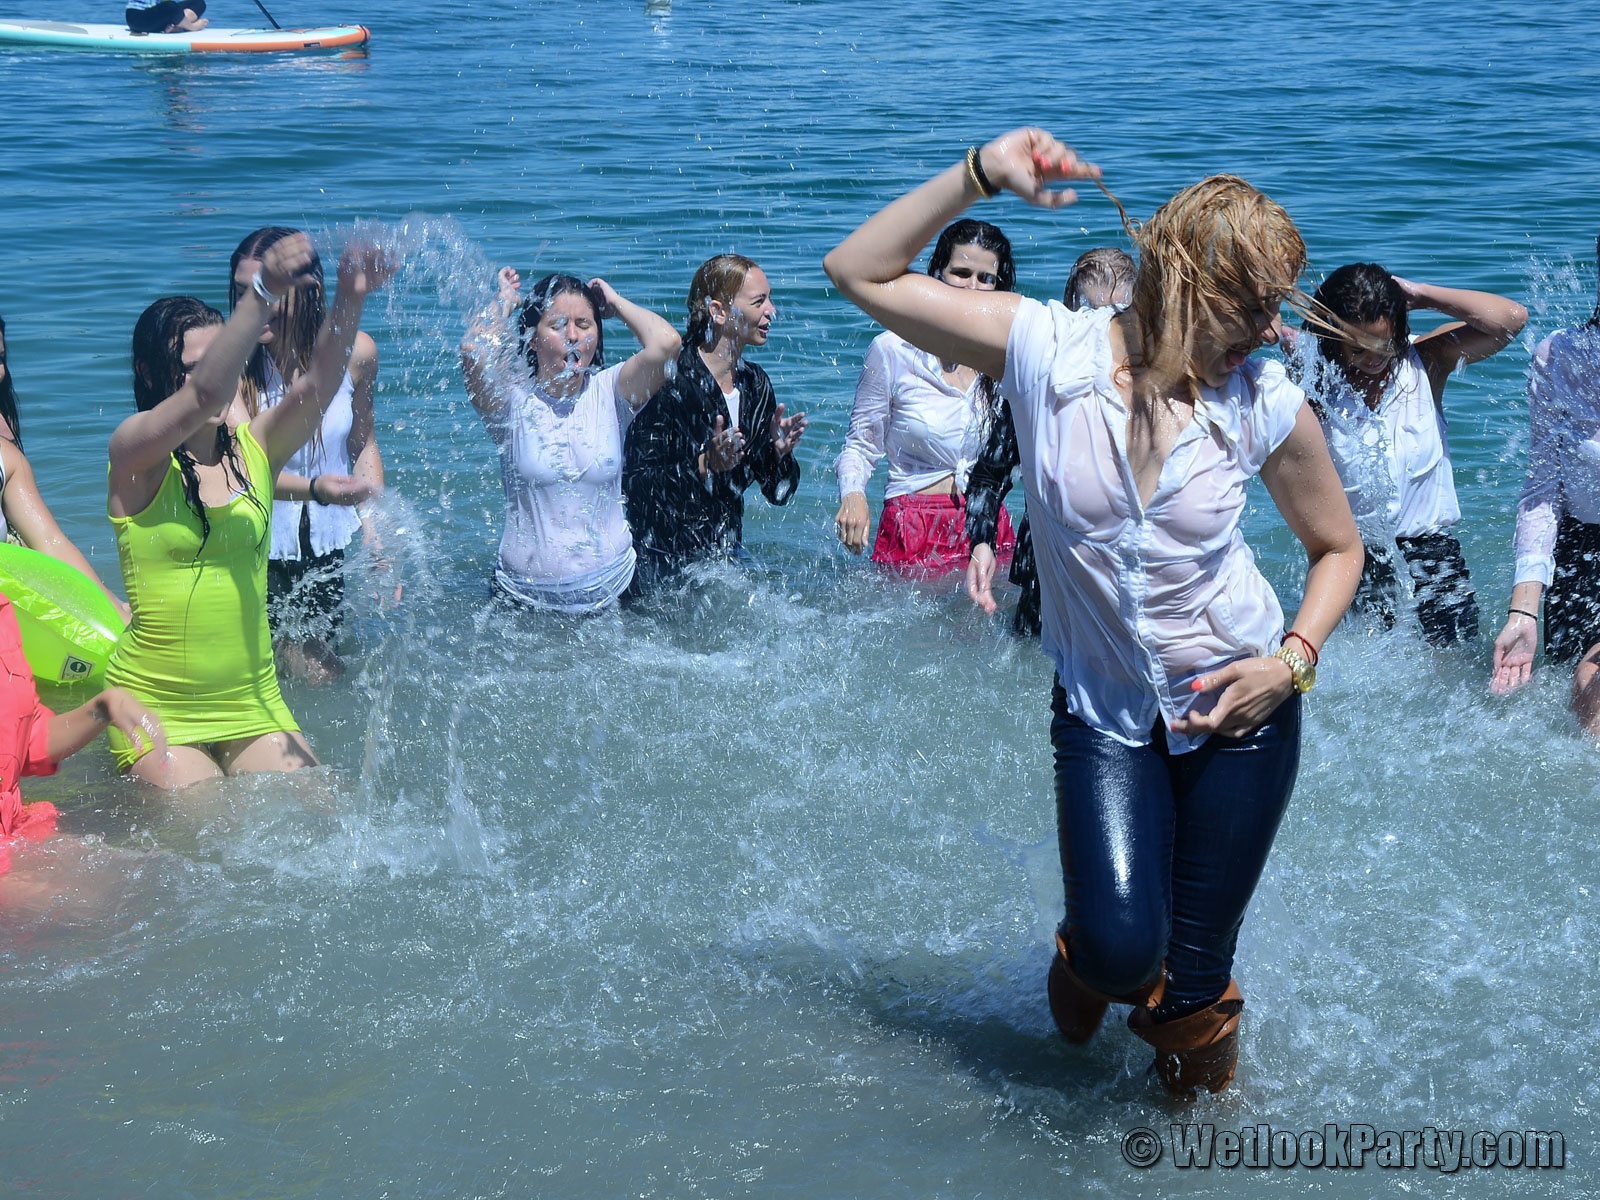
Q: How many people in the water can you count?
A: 11